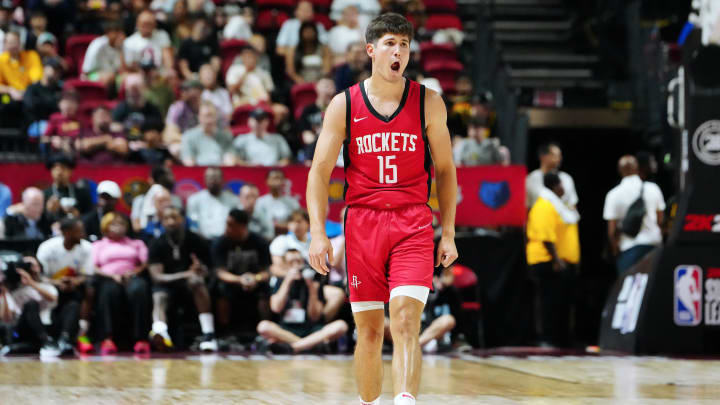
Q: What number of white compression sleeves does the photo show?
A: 2